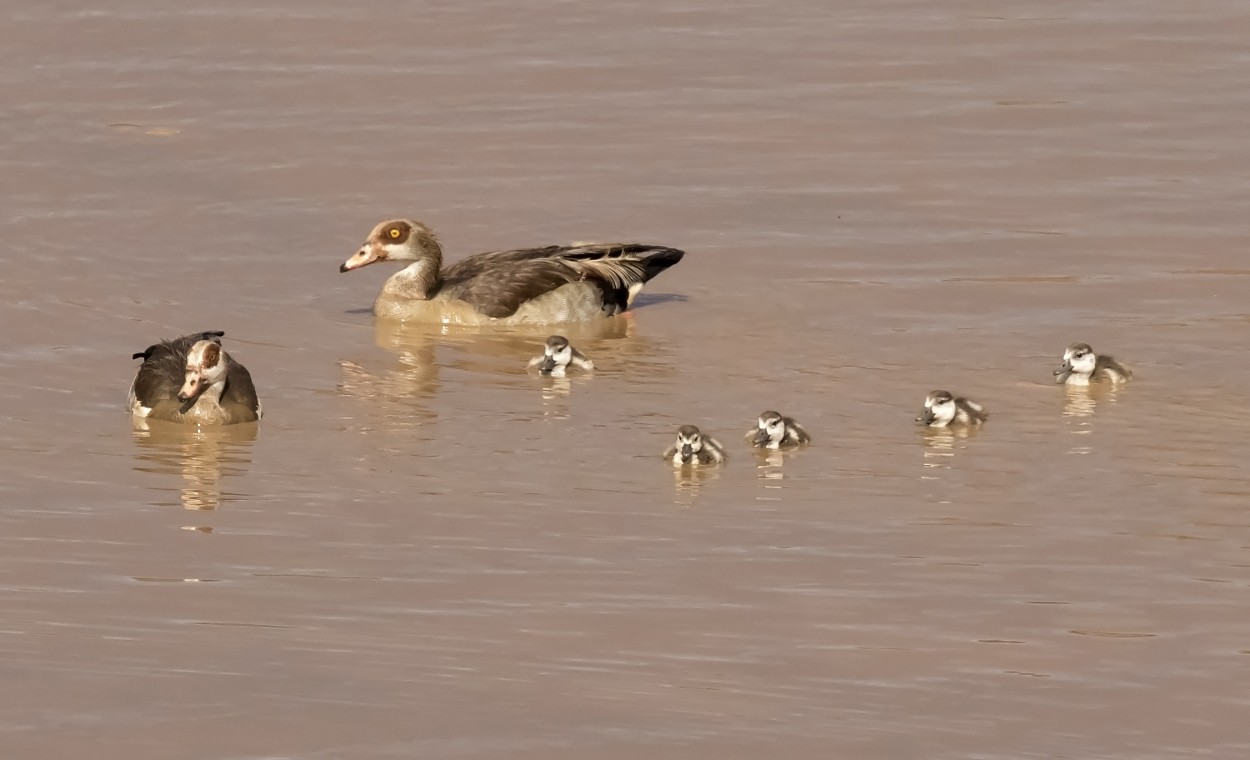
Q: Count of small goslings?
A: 5